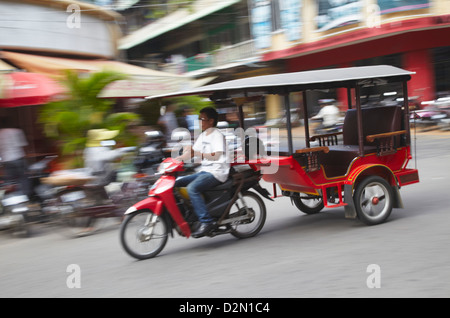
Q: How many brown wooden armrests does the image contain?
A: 3